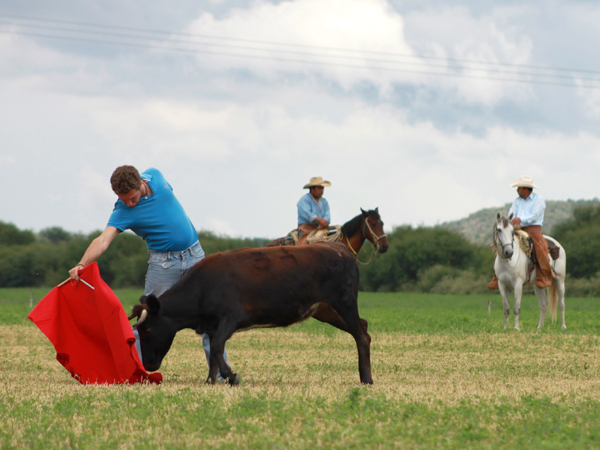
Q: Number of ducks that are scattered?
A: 0